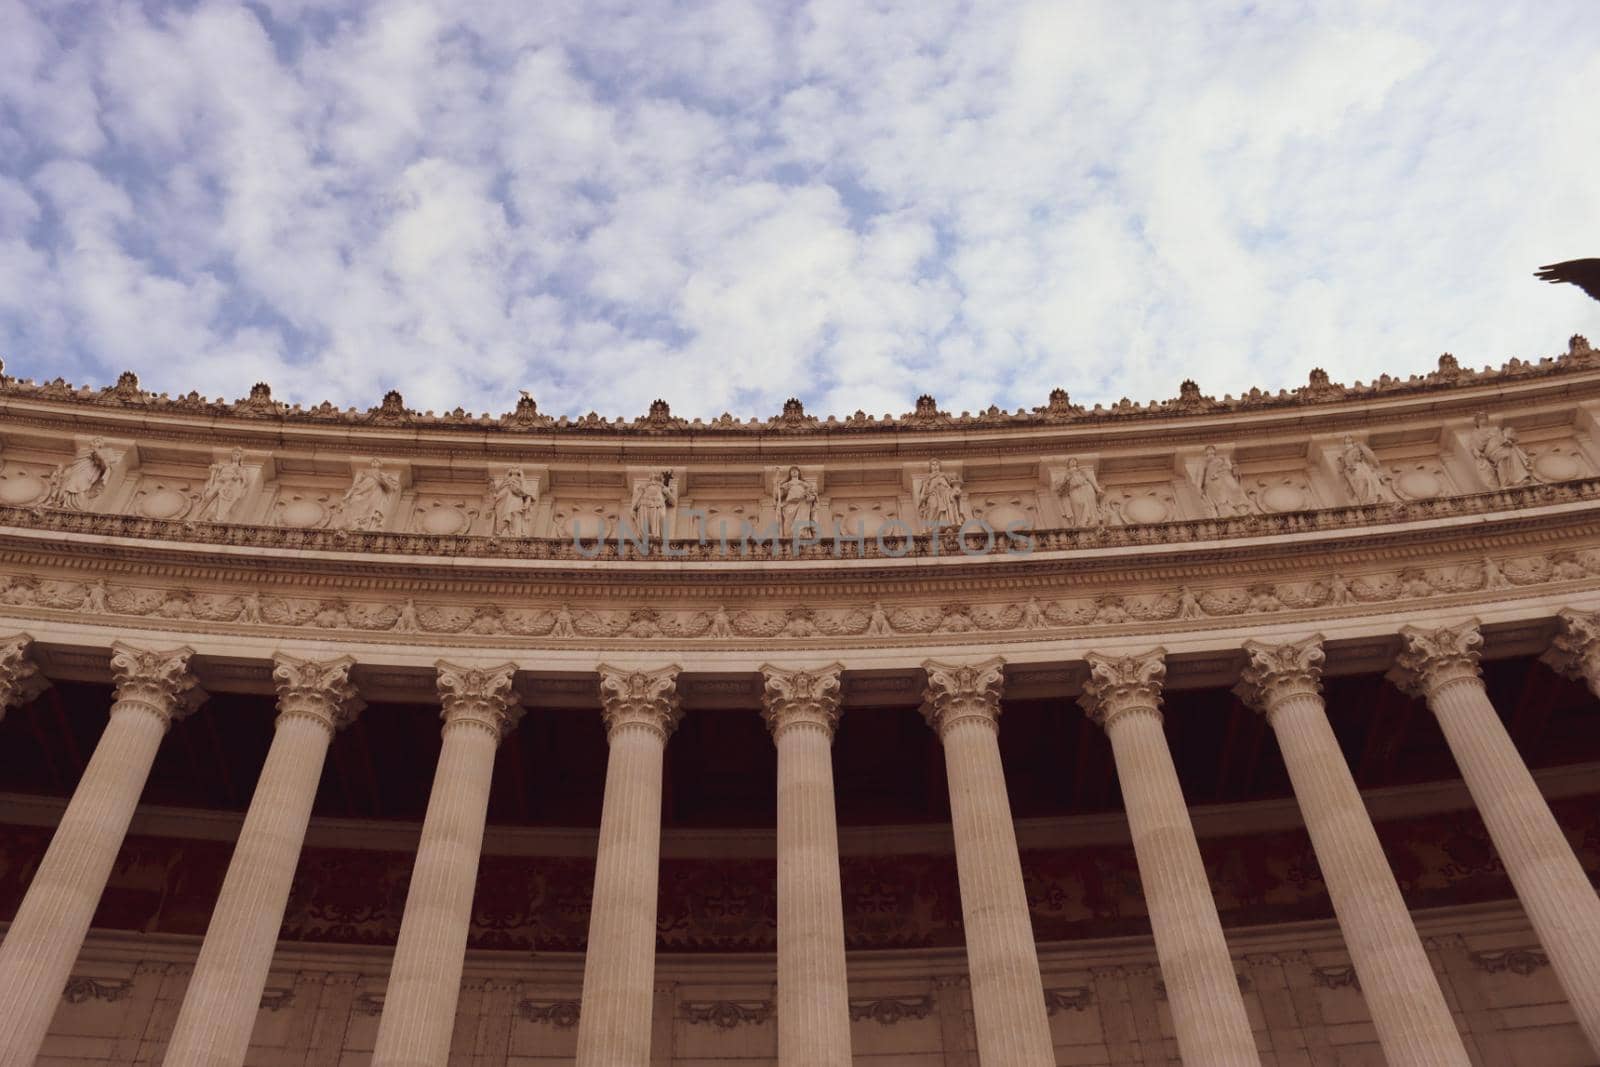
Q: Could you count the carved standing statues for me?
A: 11